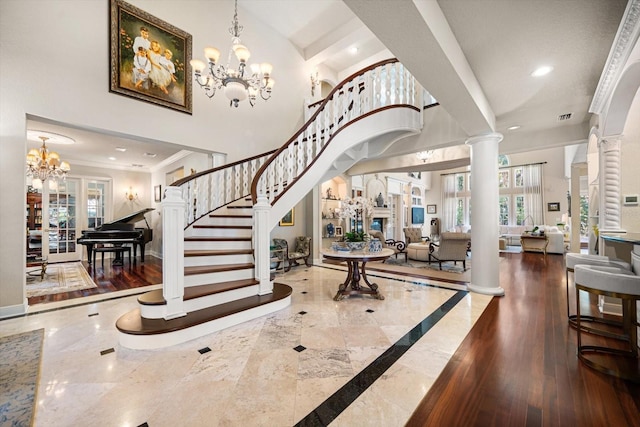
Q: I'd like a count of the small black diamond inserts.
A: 11